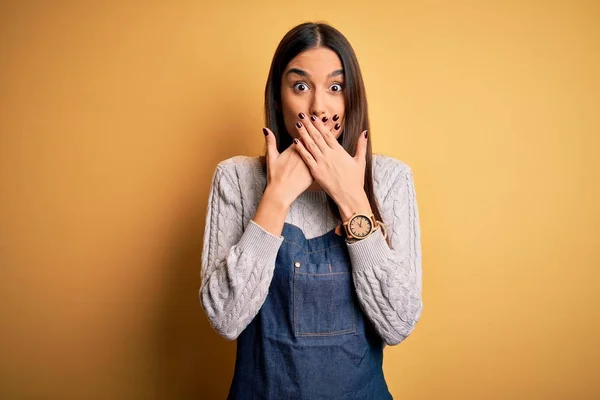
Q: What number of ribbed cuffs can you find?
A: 2